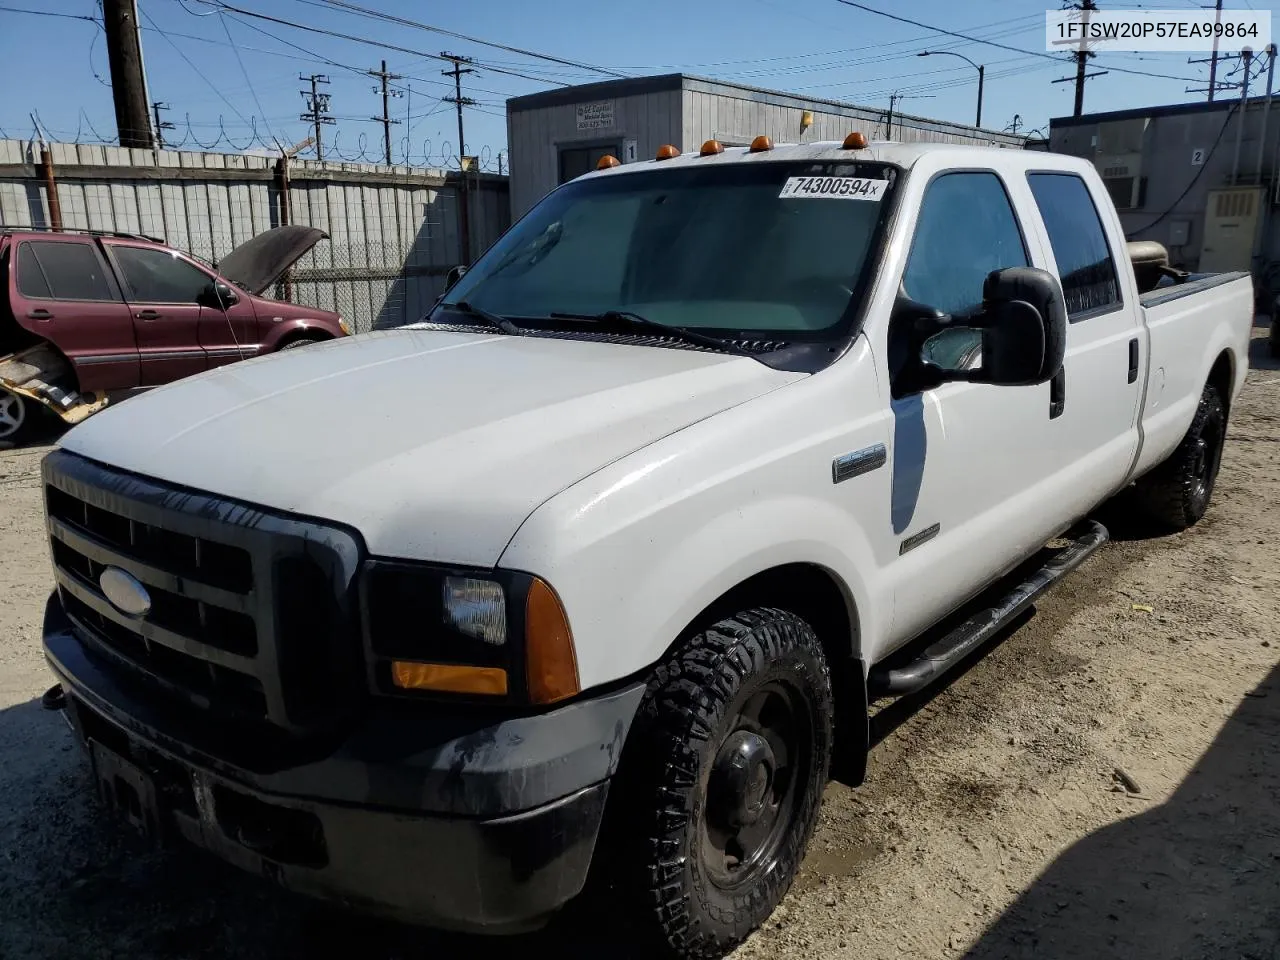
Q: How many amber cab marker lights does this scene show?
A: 5